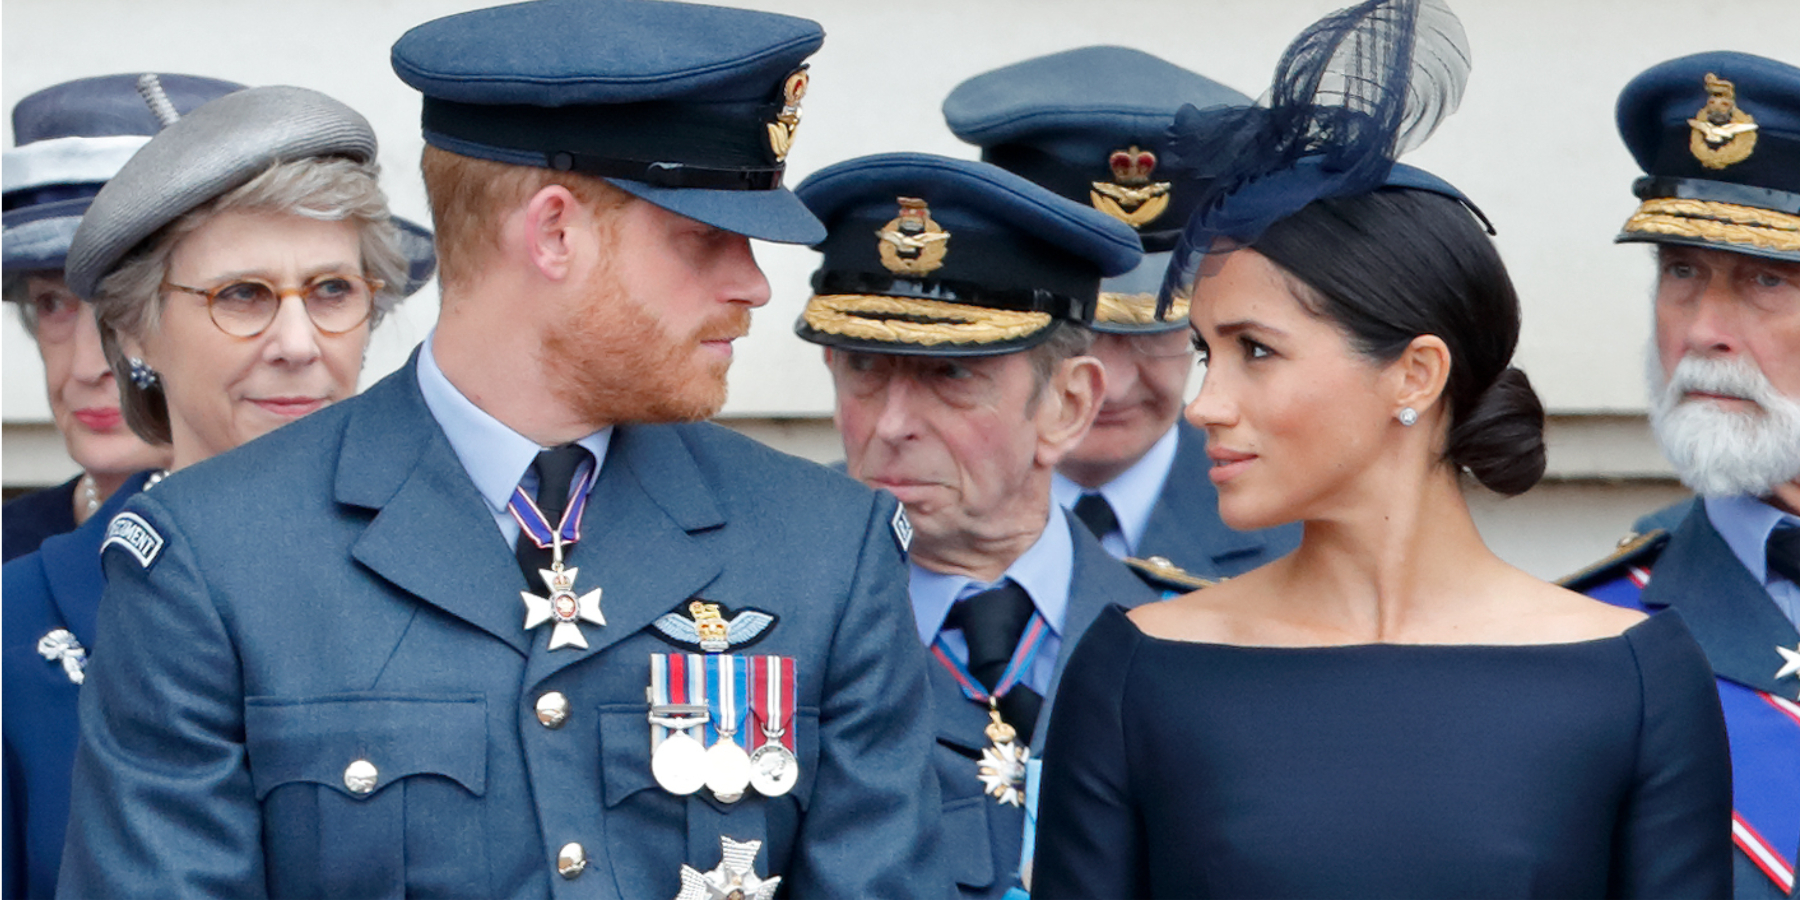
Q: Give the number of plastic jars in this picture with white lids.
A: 0